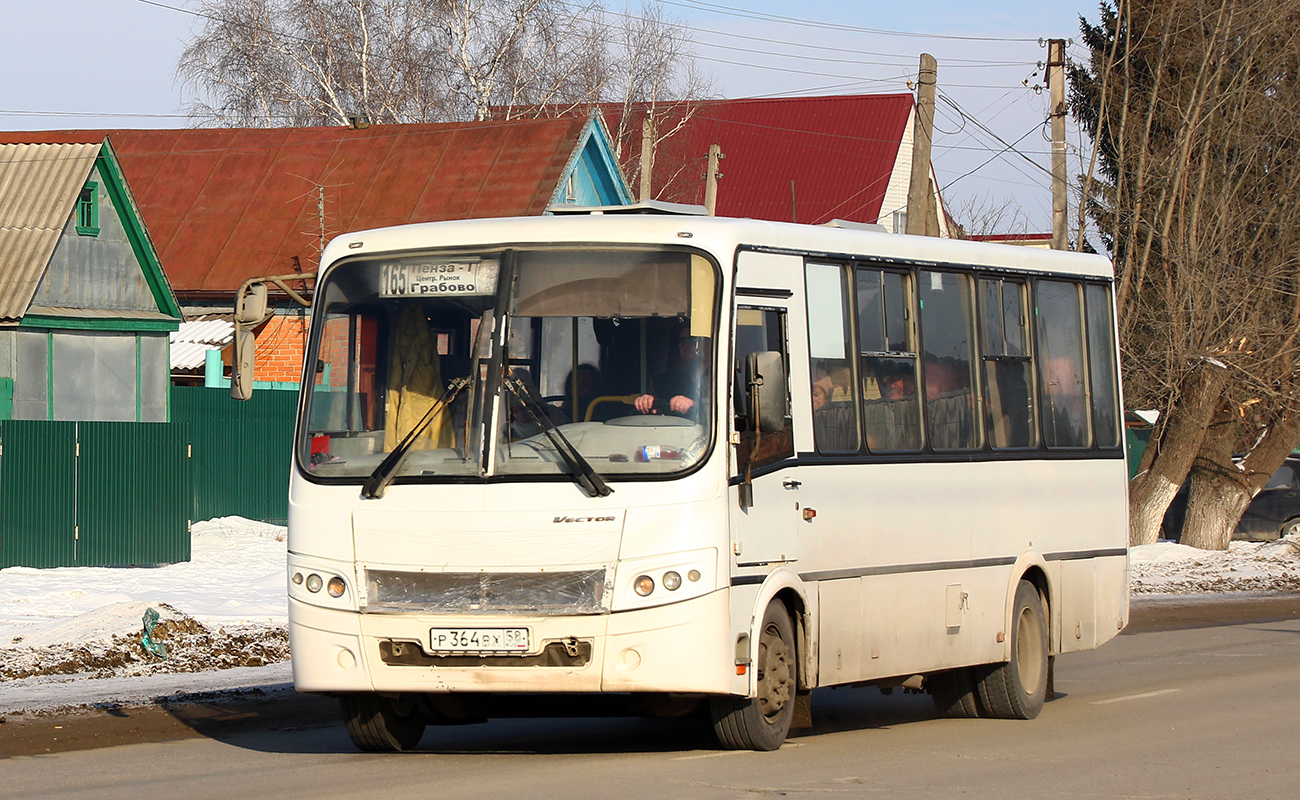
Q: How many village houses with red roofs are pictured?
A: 2